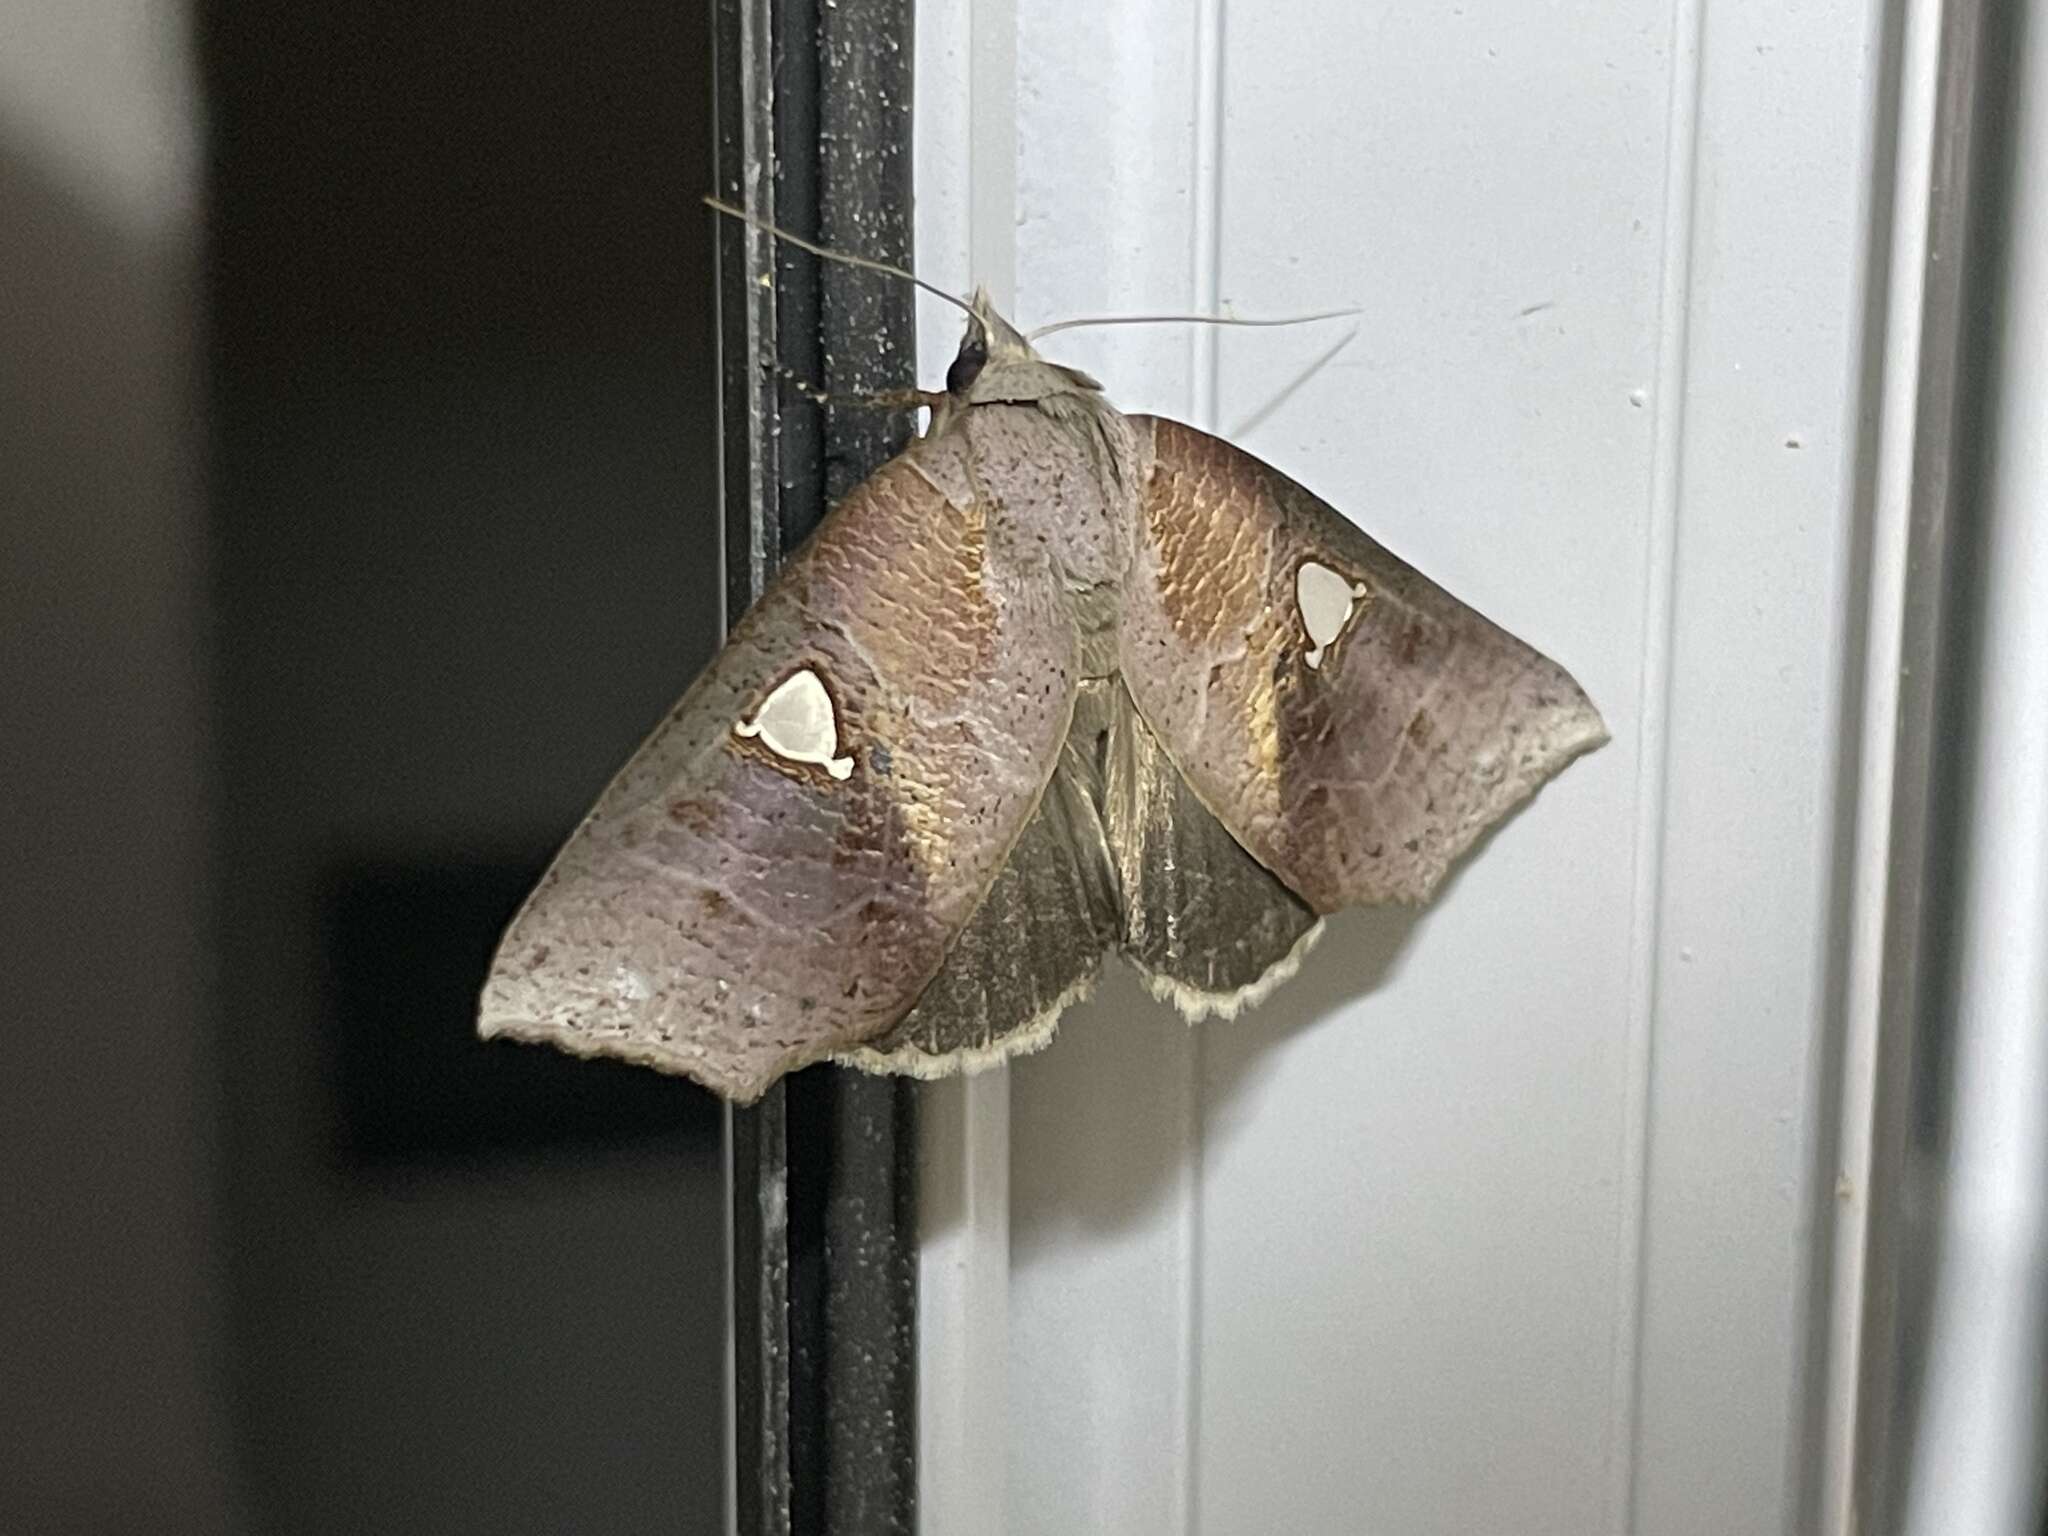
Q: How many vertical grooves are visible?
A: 2